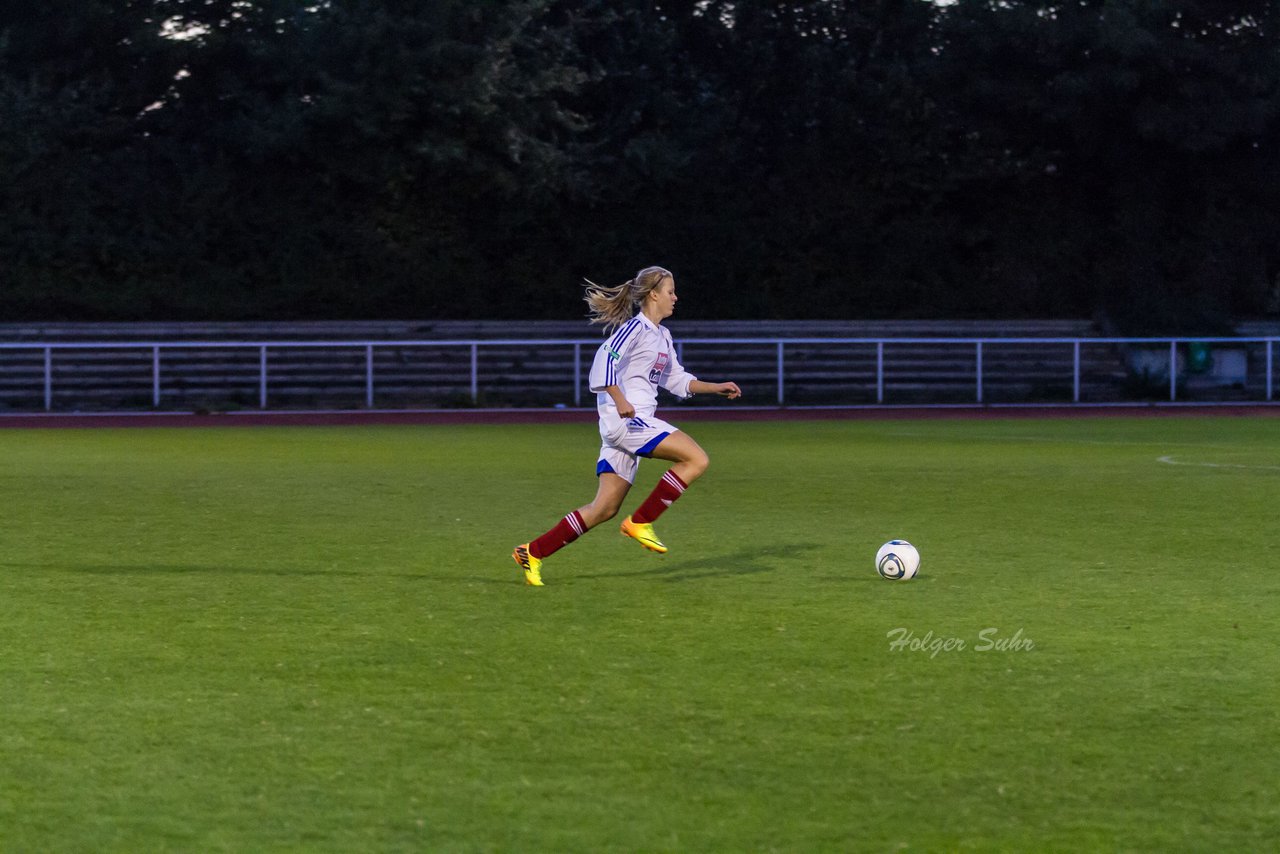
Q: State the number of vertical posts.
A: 13